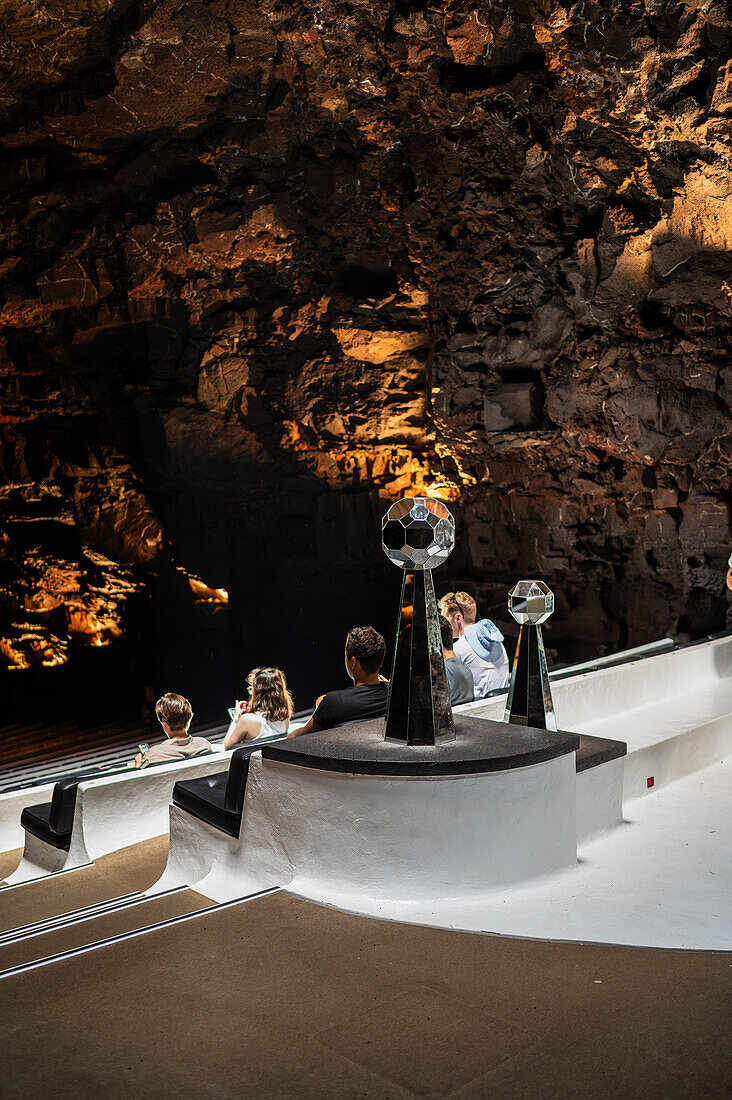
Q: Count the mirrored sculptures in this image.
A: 2